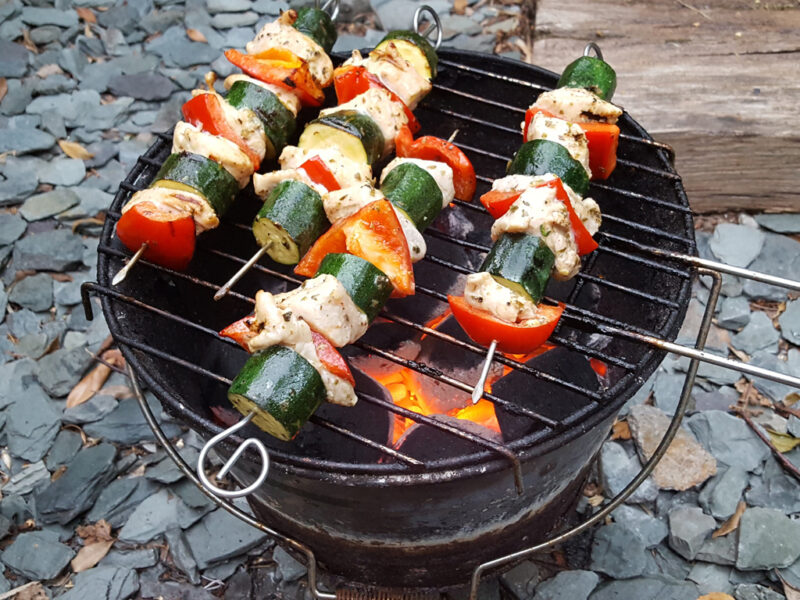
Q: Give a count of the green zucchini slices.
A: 12